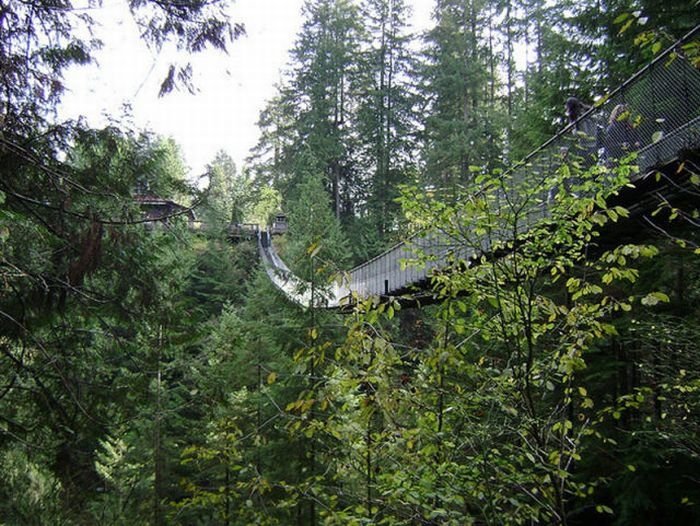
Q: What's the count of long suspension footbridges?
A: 1